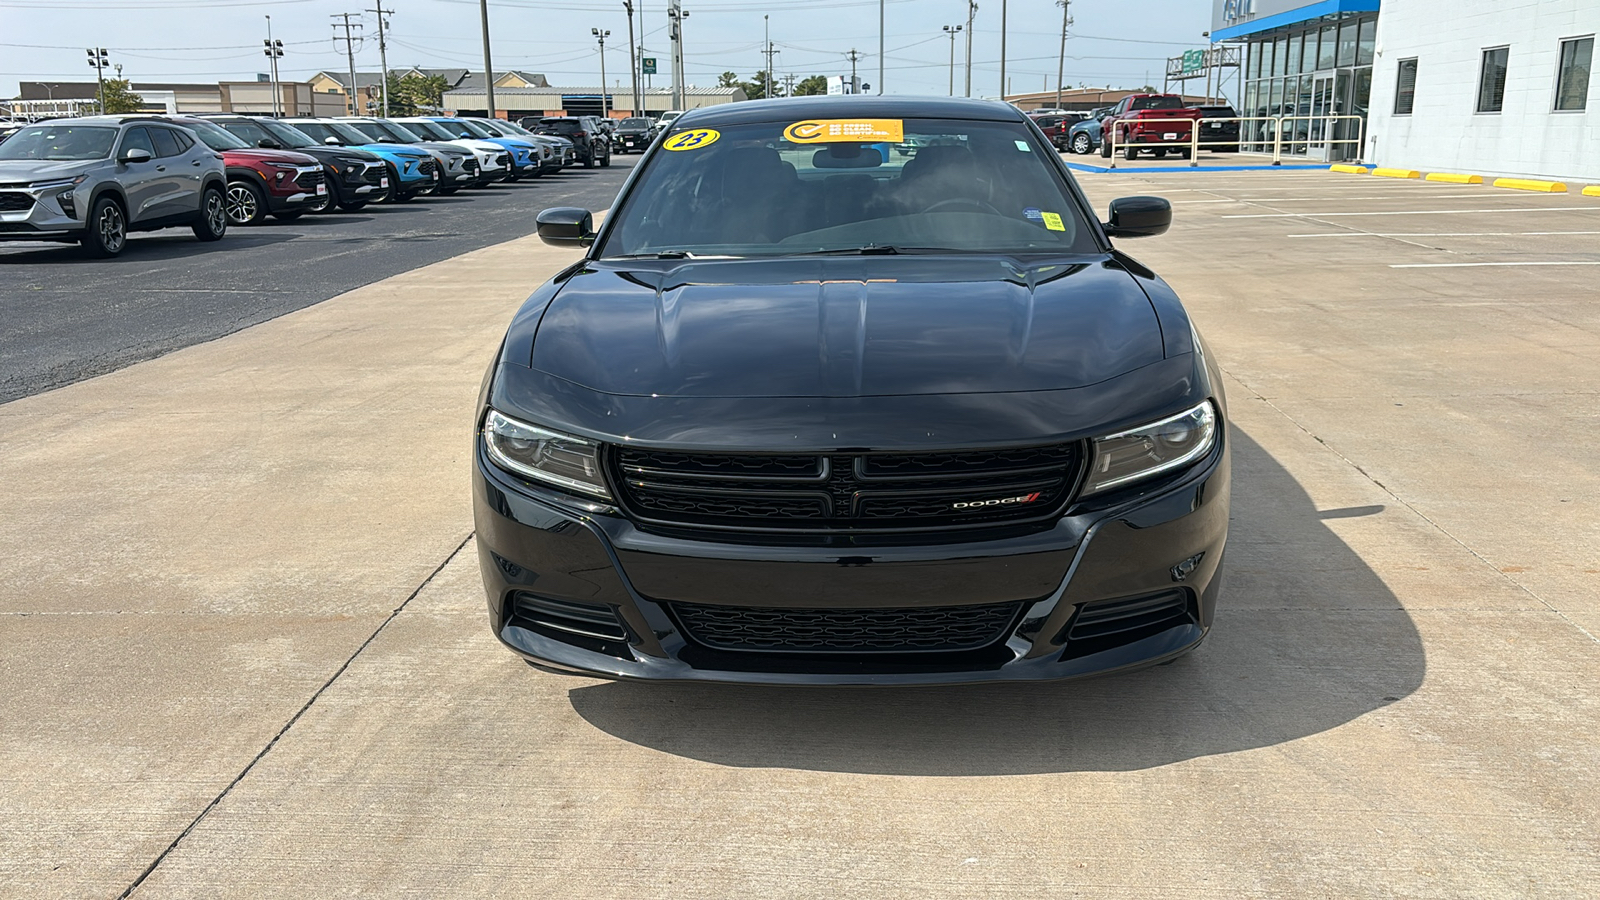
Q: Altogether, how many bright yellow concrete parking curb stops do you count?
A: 5